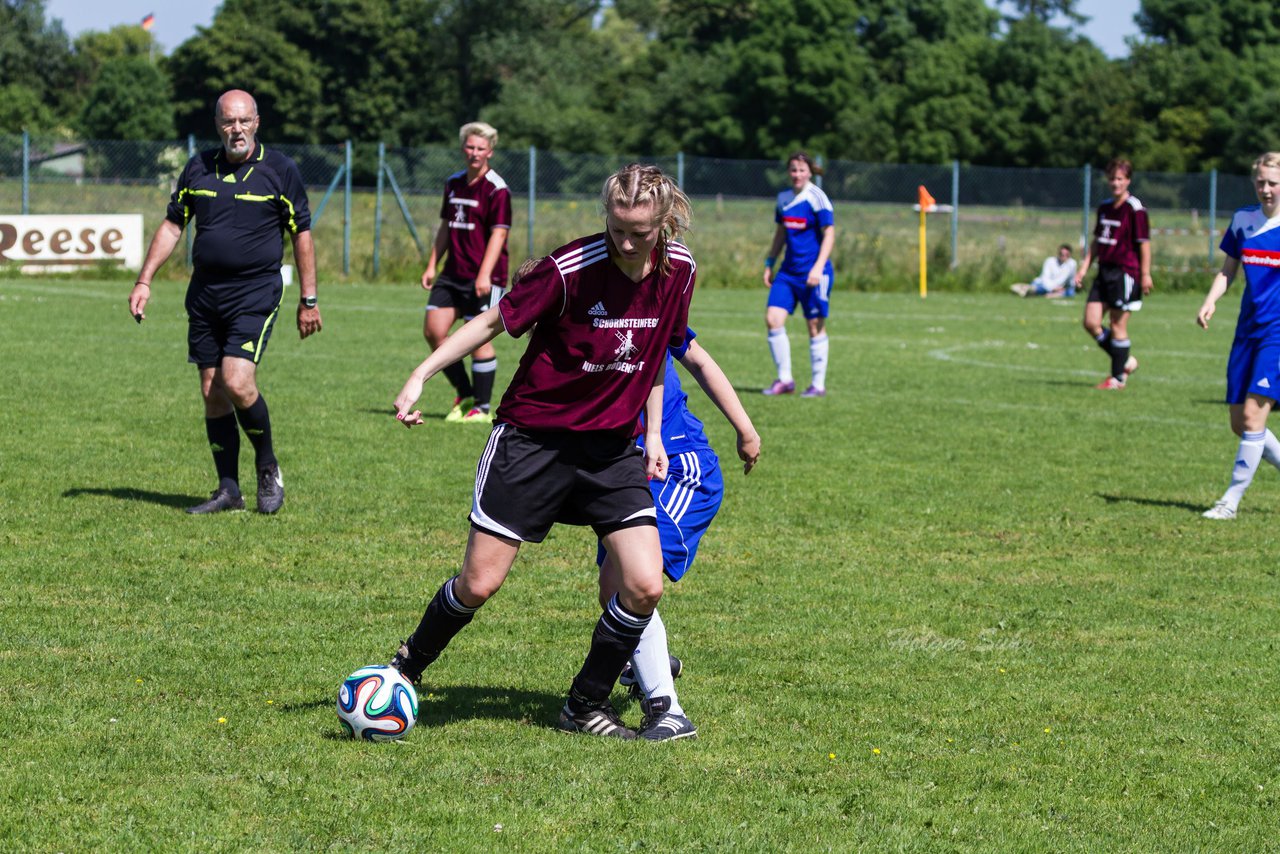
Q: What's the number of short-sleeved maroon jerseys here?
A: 3